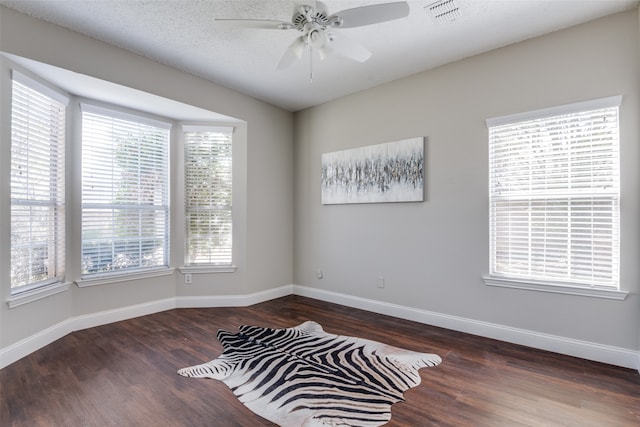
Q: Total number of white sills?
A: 4